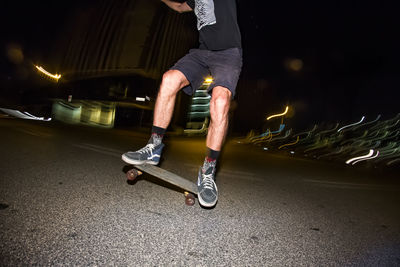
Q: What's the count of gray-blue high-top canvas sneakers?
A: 2